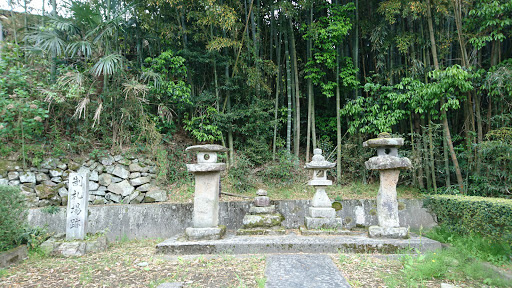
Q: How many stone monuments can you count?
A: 5